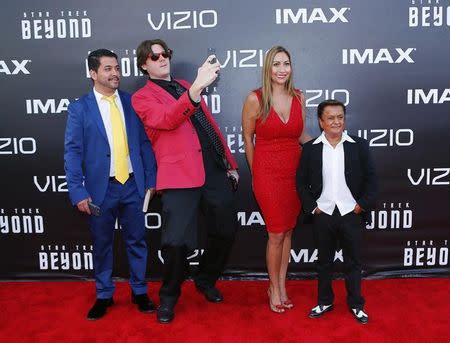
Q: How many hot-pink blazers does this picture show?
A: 1